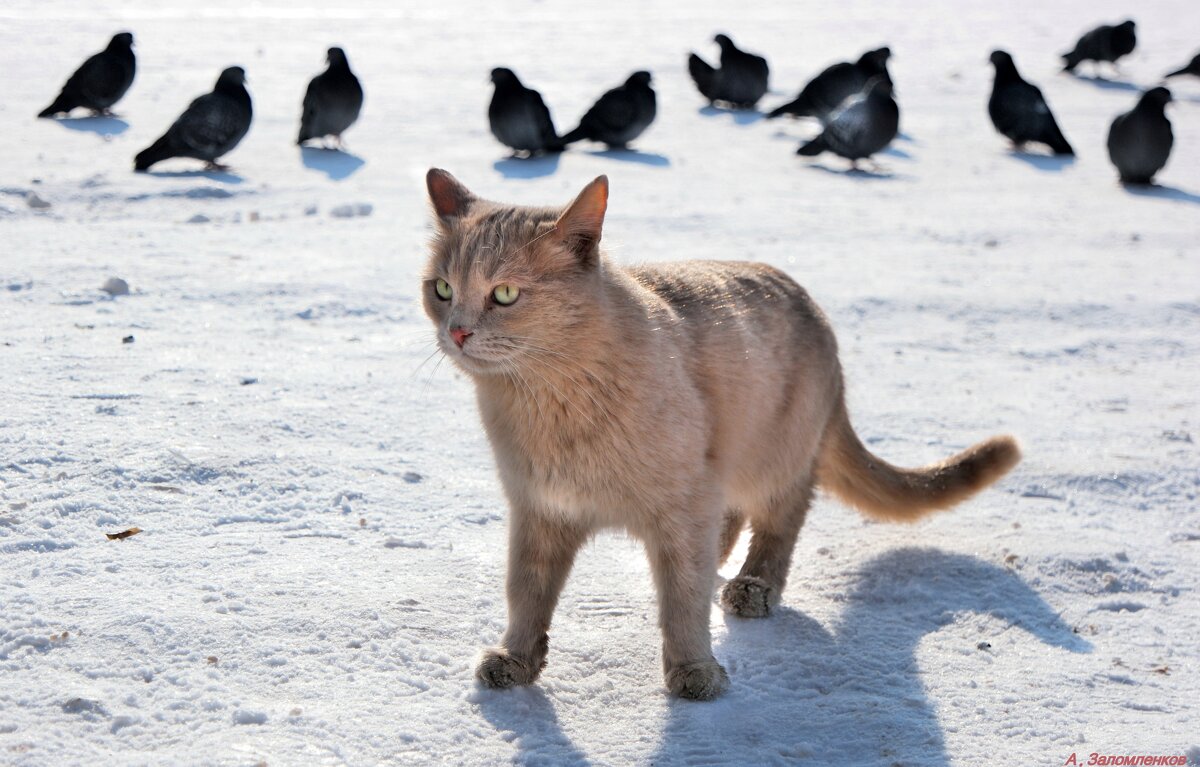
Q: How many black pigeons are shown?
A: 12